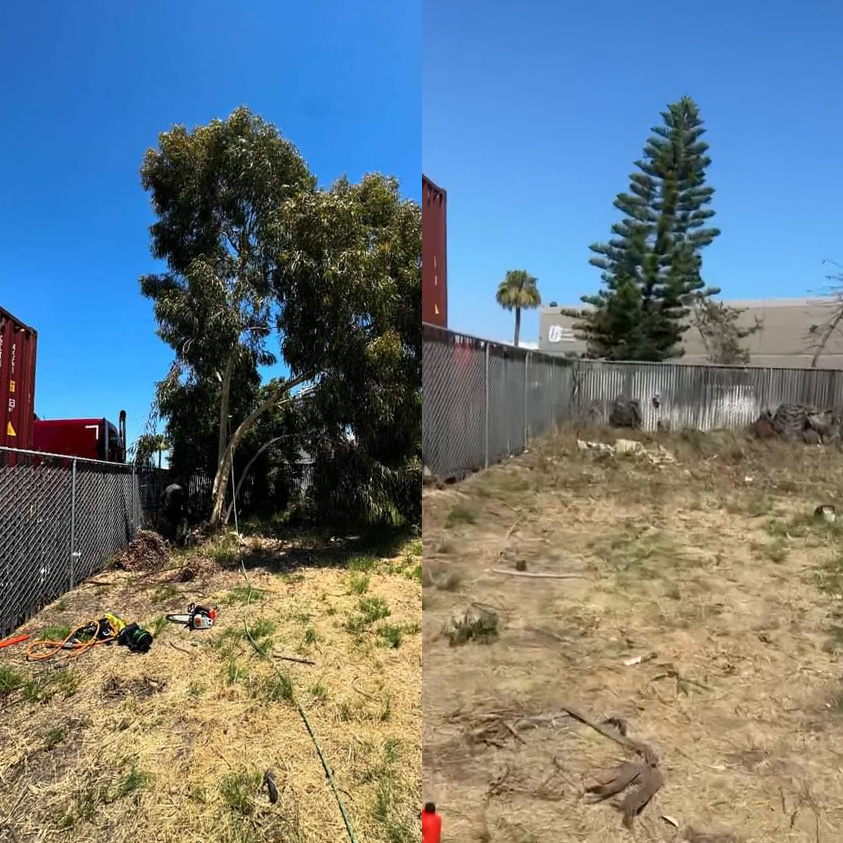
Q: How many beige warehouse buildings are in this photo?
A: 1